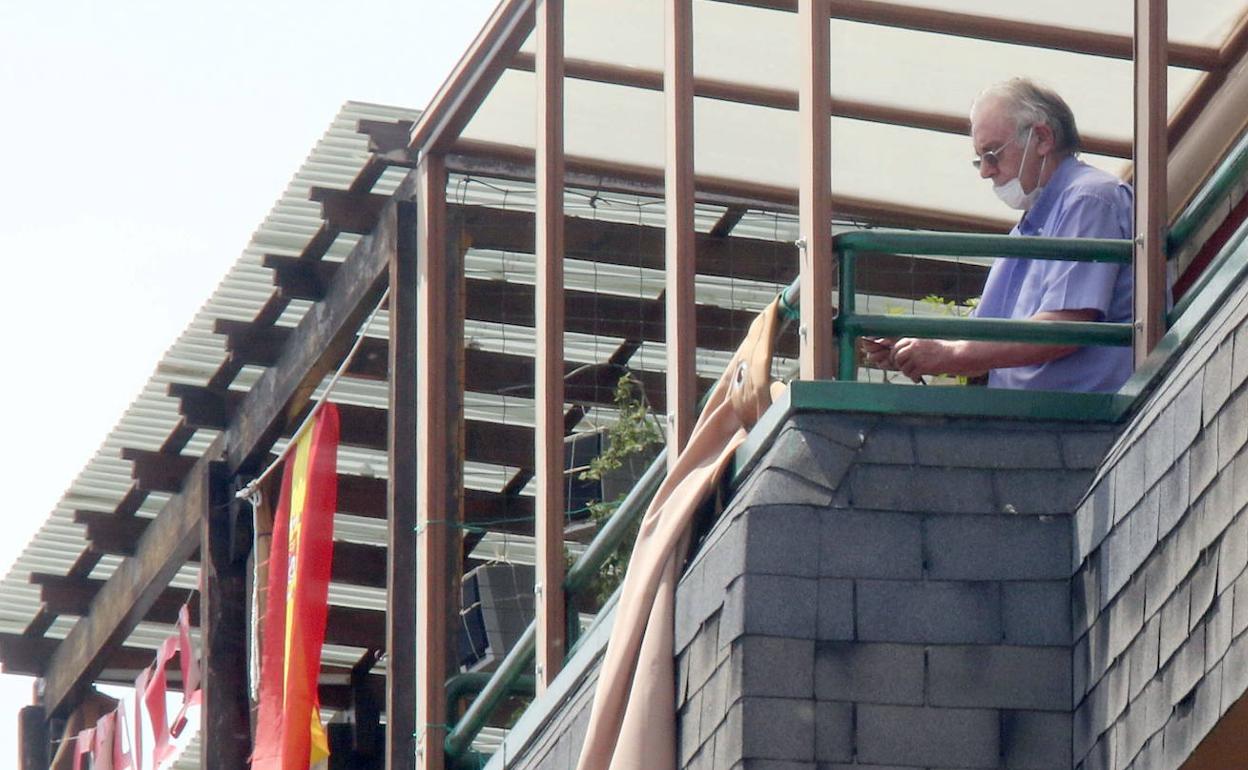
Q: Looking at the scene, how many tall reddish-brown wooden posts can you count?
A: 5